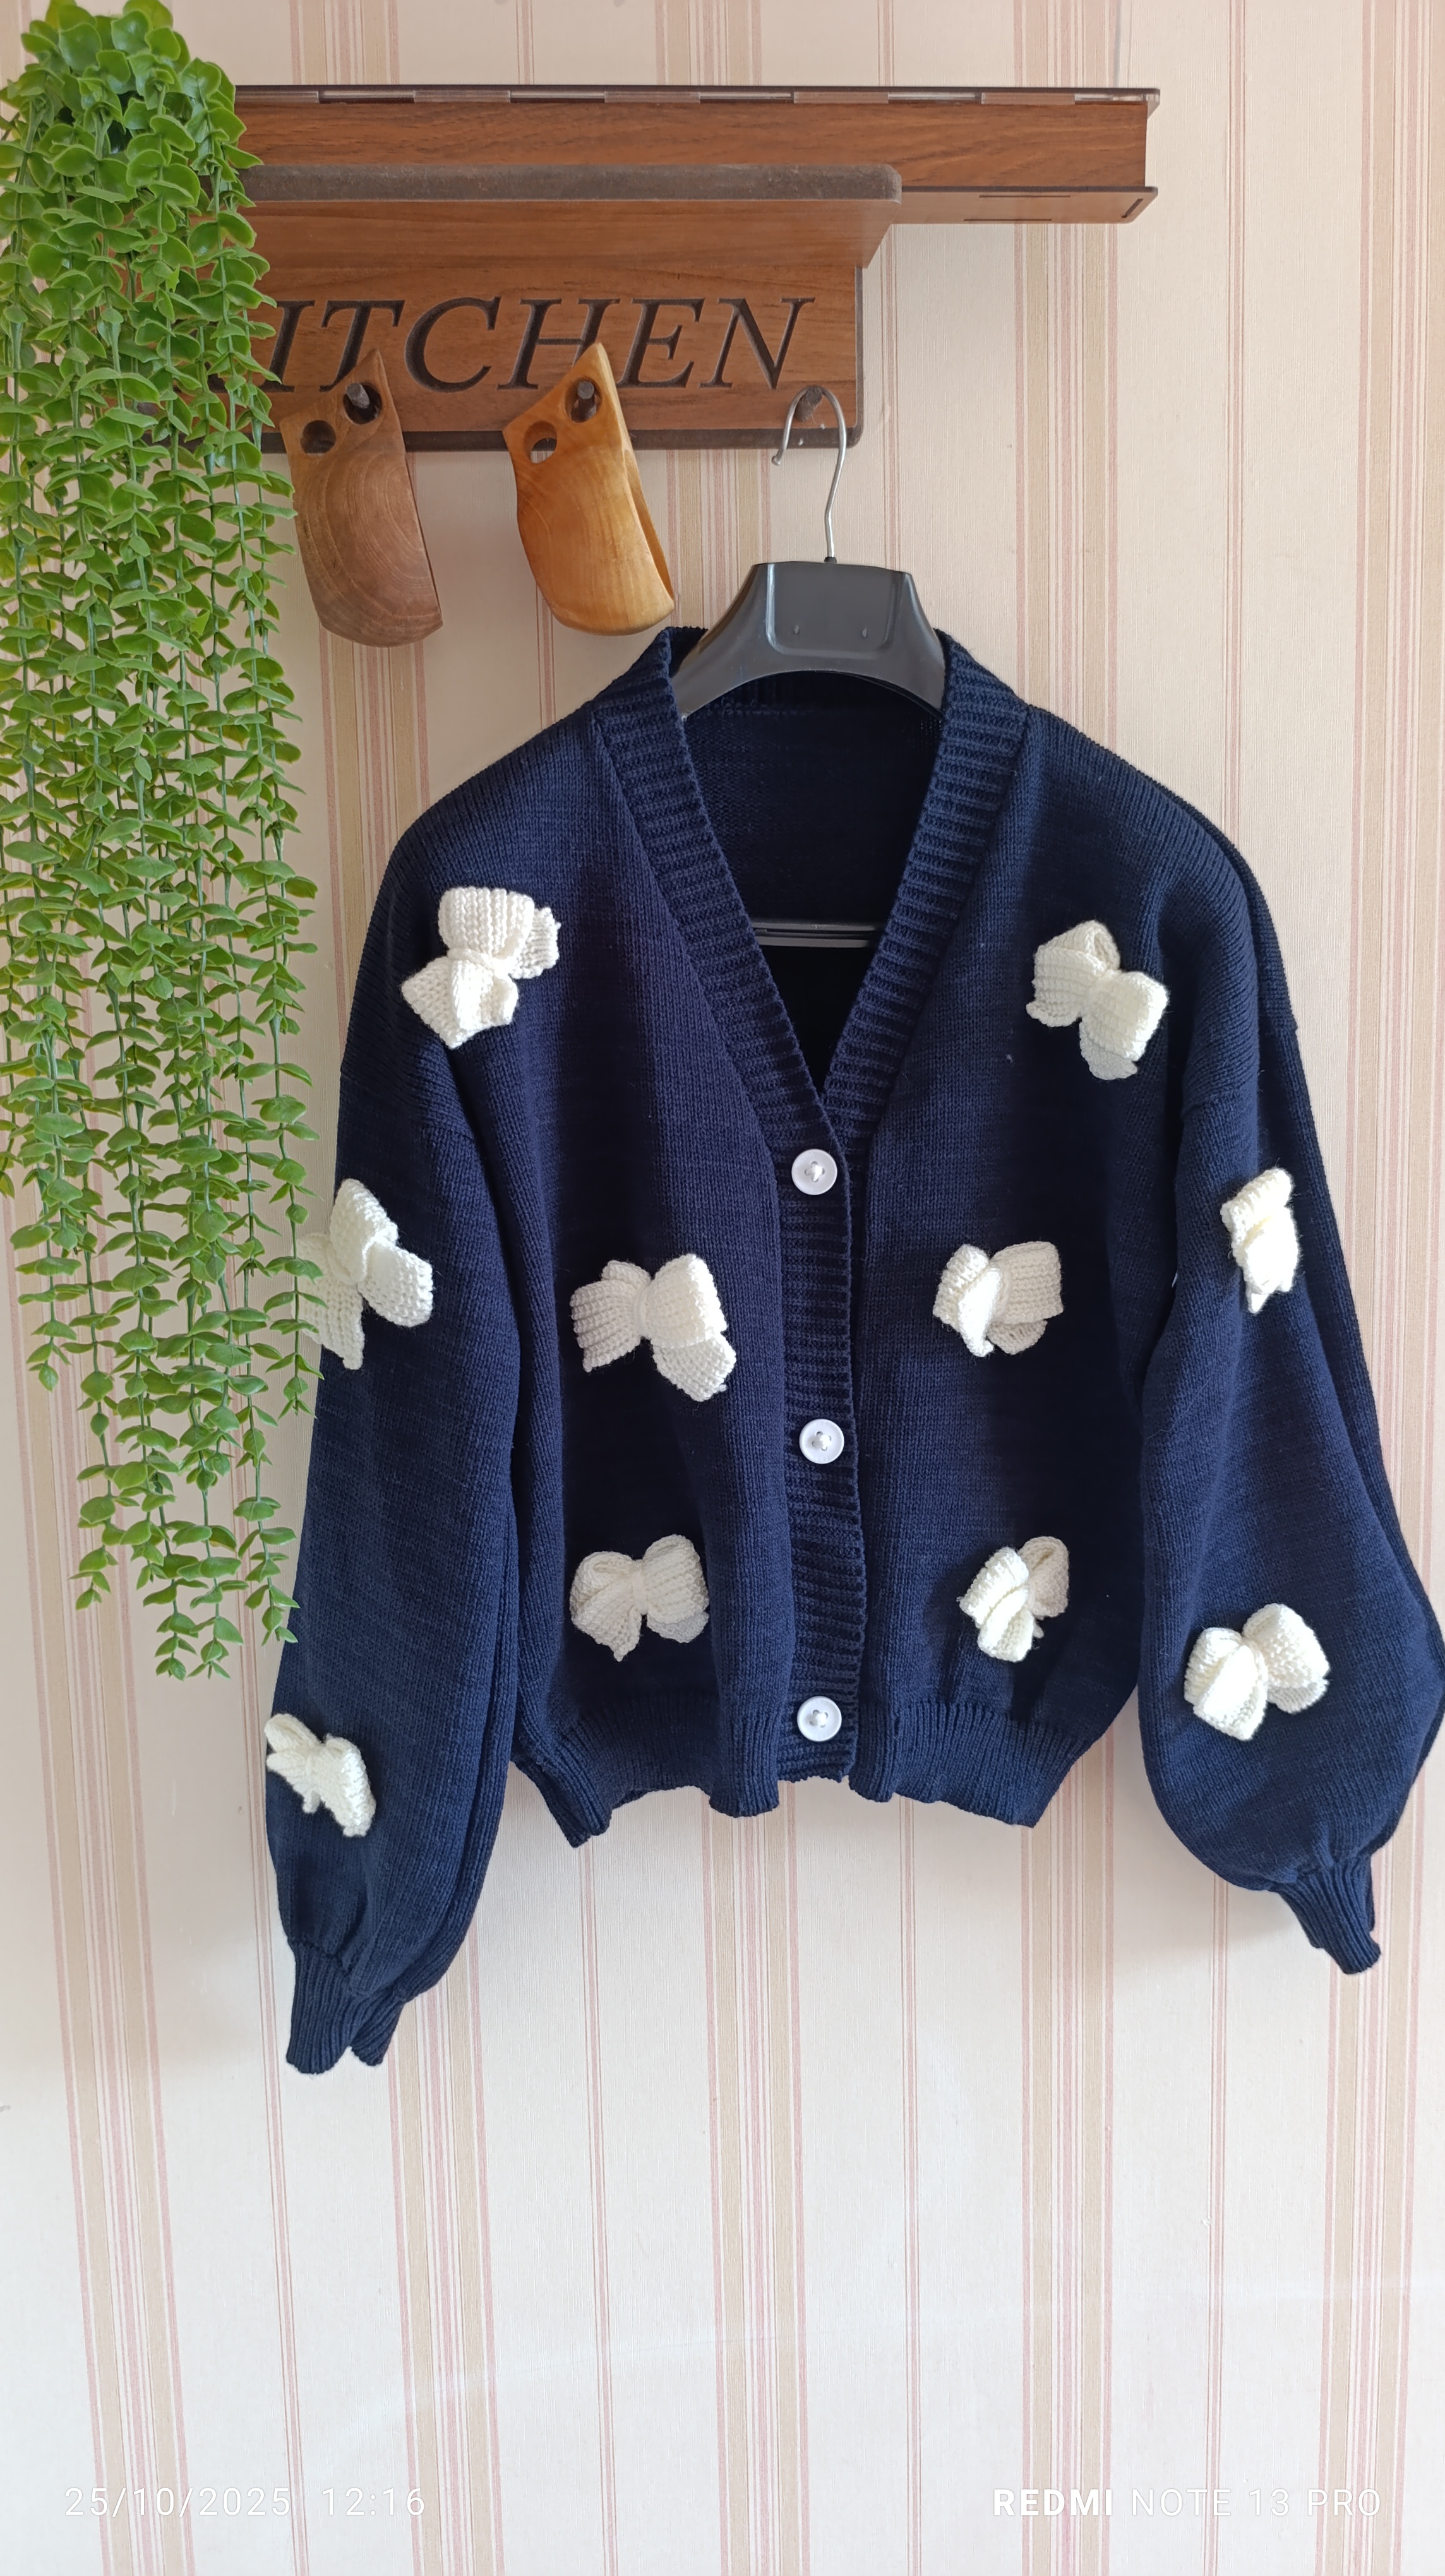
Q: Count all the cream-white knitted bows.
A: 10